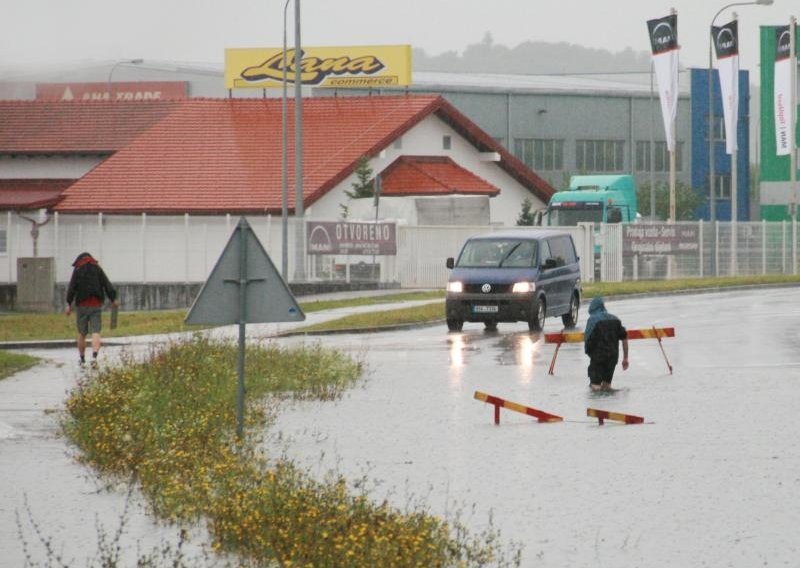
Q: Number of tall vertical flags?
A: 3